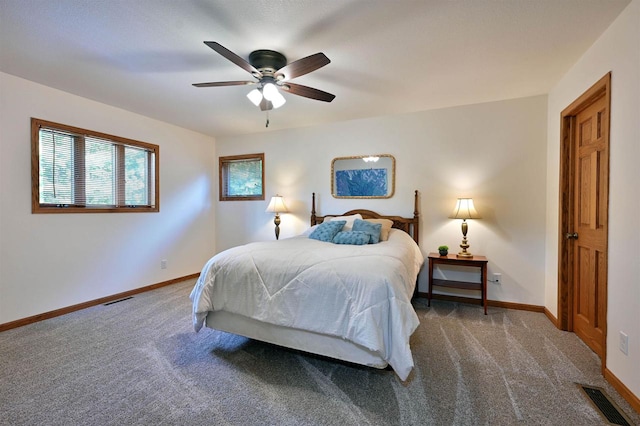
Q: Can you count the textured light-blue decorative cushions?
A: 3